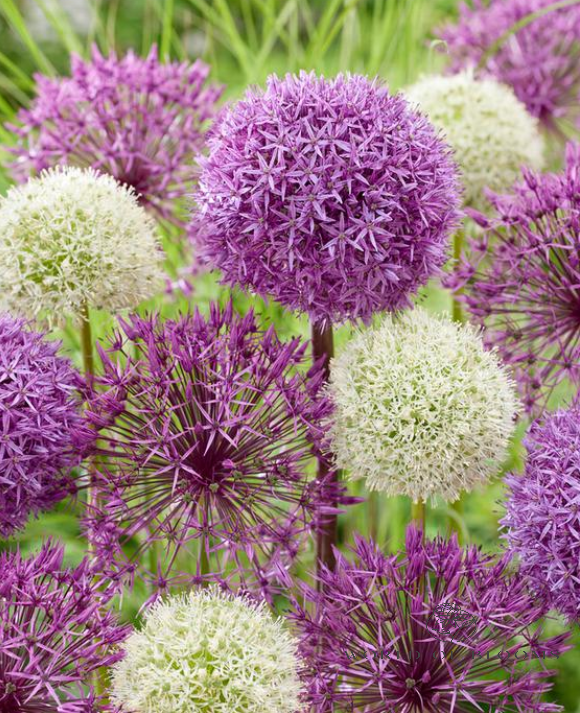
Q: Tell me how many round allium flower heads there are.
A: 13